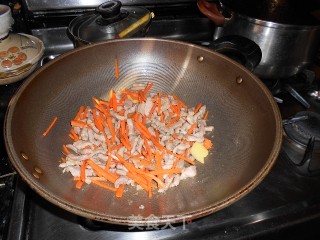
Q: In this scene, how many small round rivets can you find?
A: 5